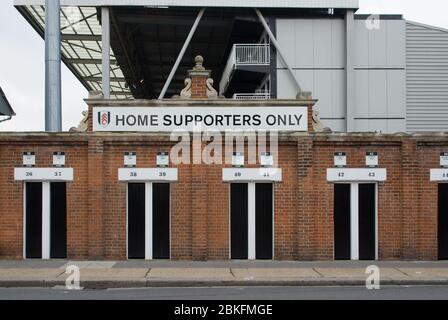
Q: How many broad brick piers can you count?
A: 4